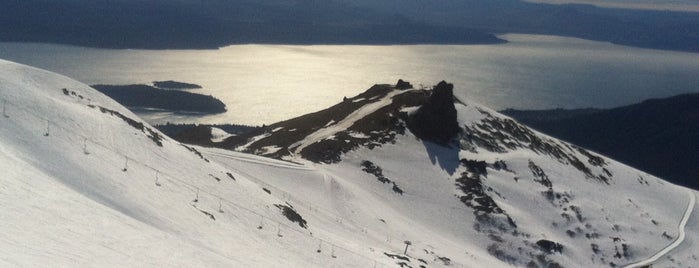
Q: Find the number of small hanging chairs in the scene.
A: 11